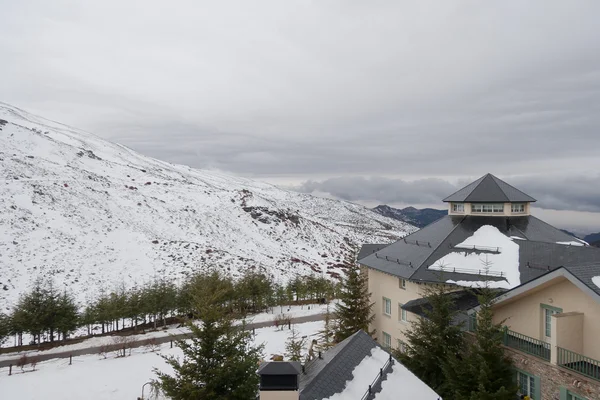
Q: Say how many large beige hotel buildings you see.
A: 1